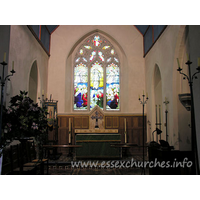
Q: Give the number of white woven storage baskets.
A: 0